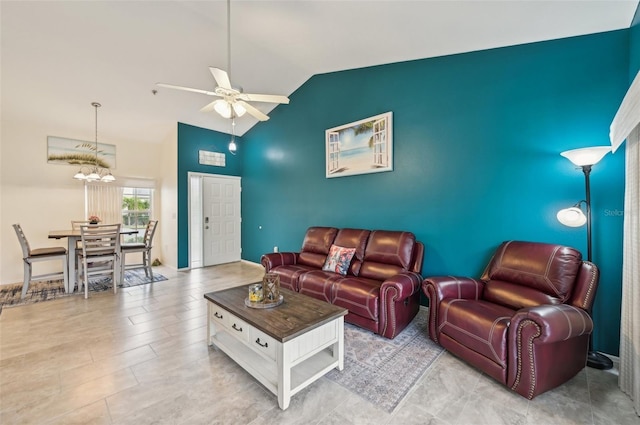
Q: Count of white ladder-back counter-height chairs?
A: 4